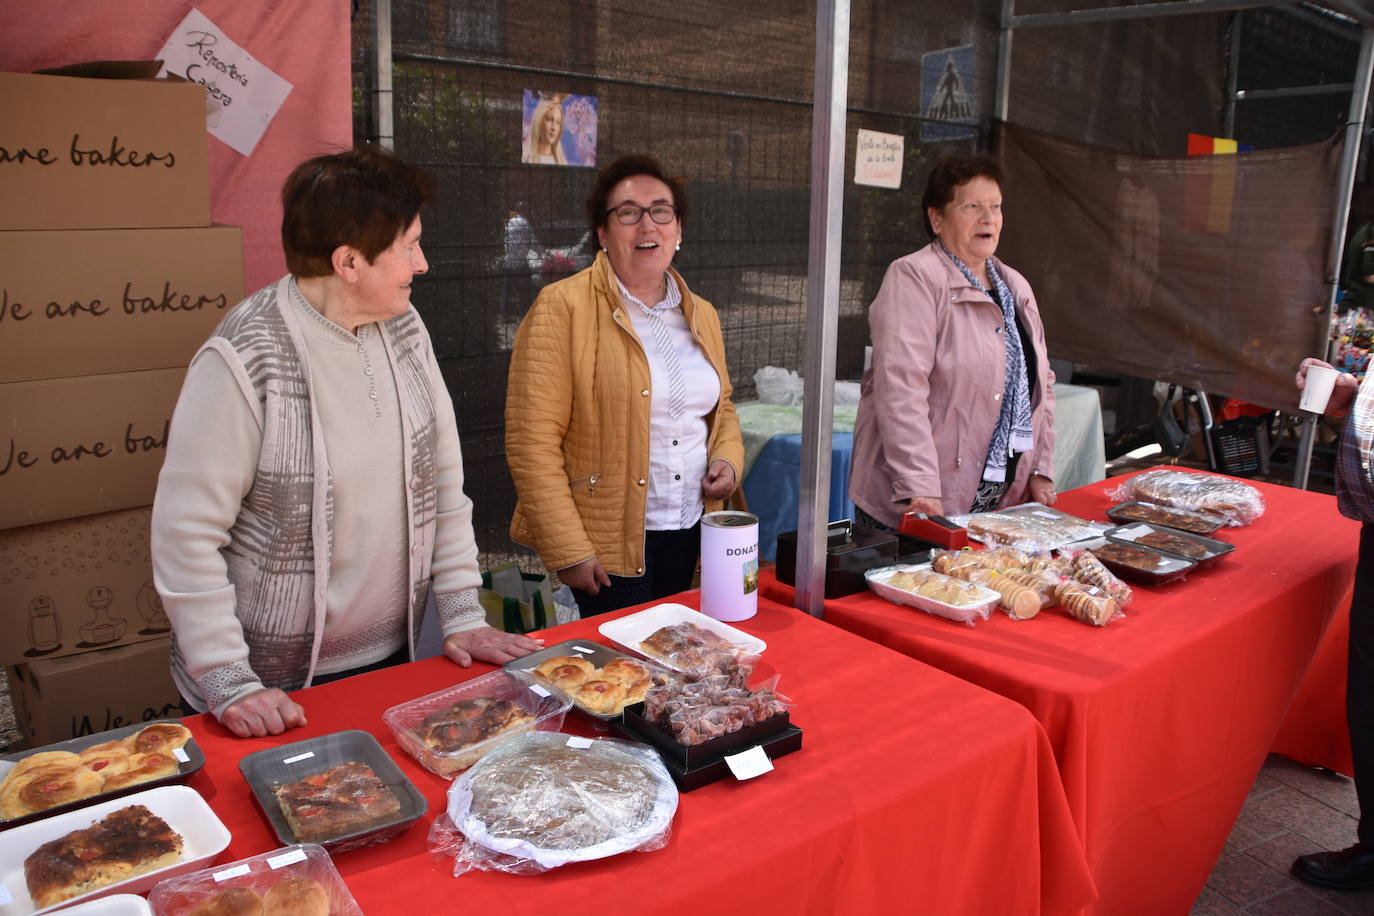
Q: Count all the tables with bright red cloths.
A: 2